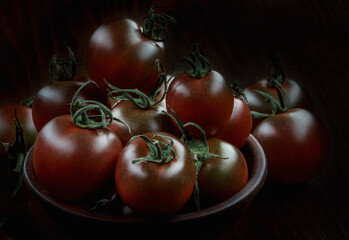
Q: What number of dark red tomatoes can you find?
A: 11